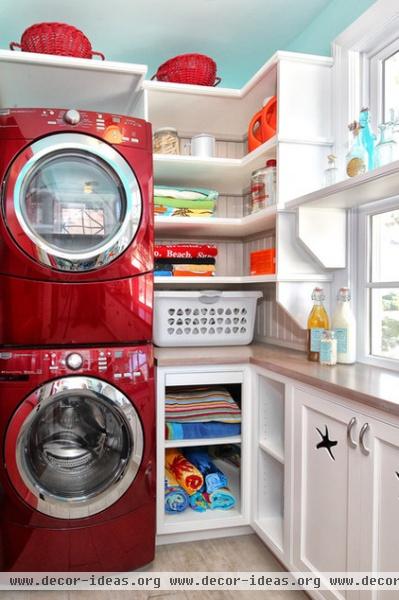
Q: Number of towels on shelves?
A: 13